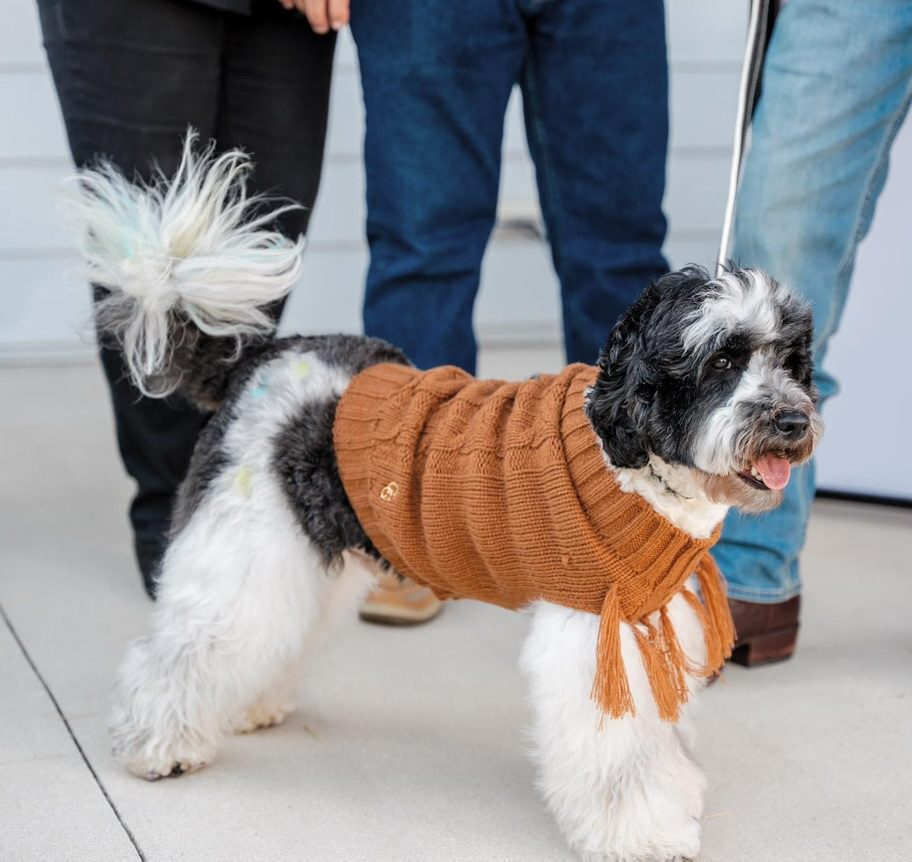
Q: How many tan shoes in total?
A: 1